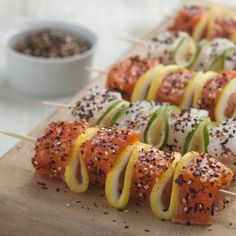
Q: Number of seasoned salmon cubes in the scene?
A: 9